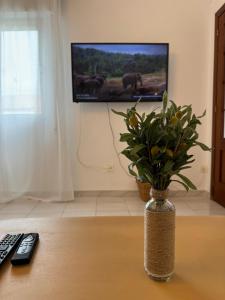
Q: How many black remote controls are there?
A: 2